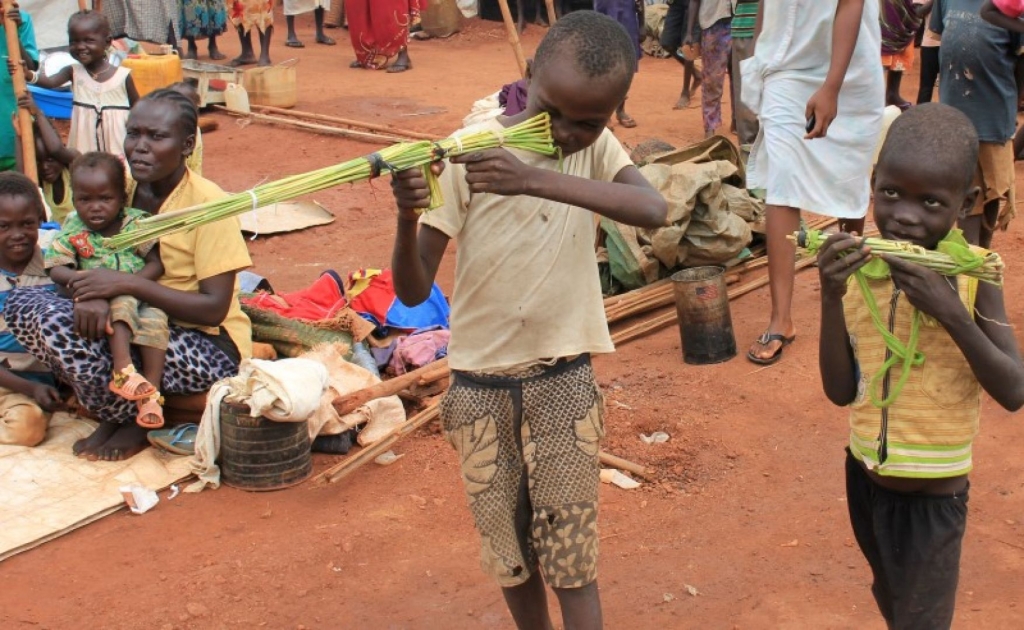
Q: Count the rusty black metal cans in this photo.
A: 2